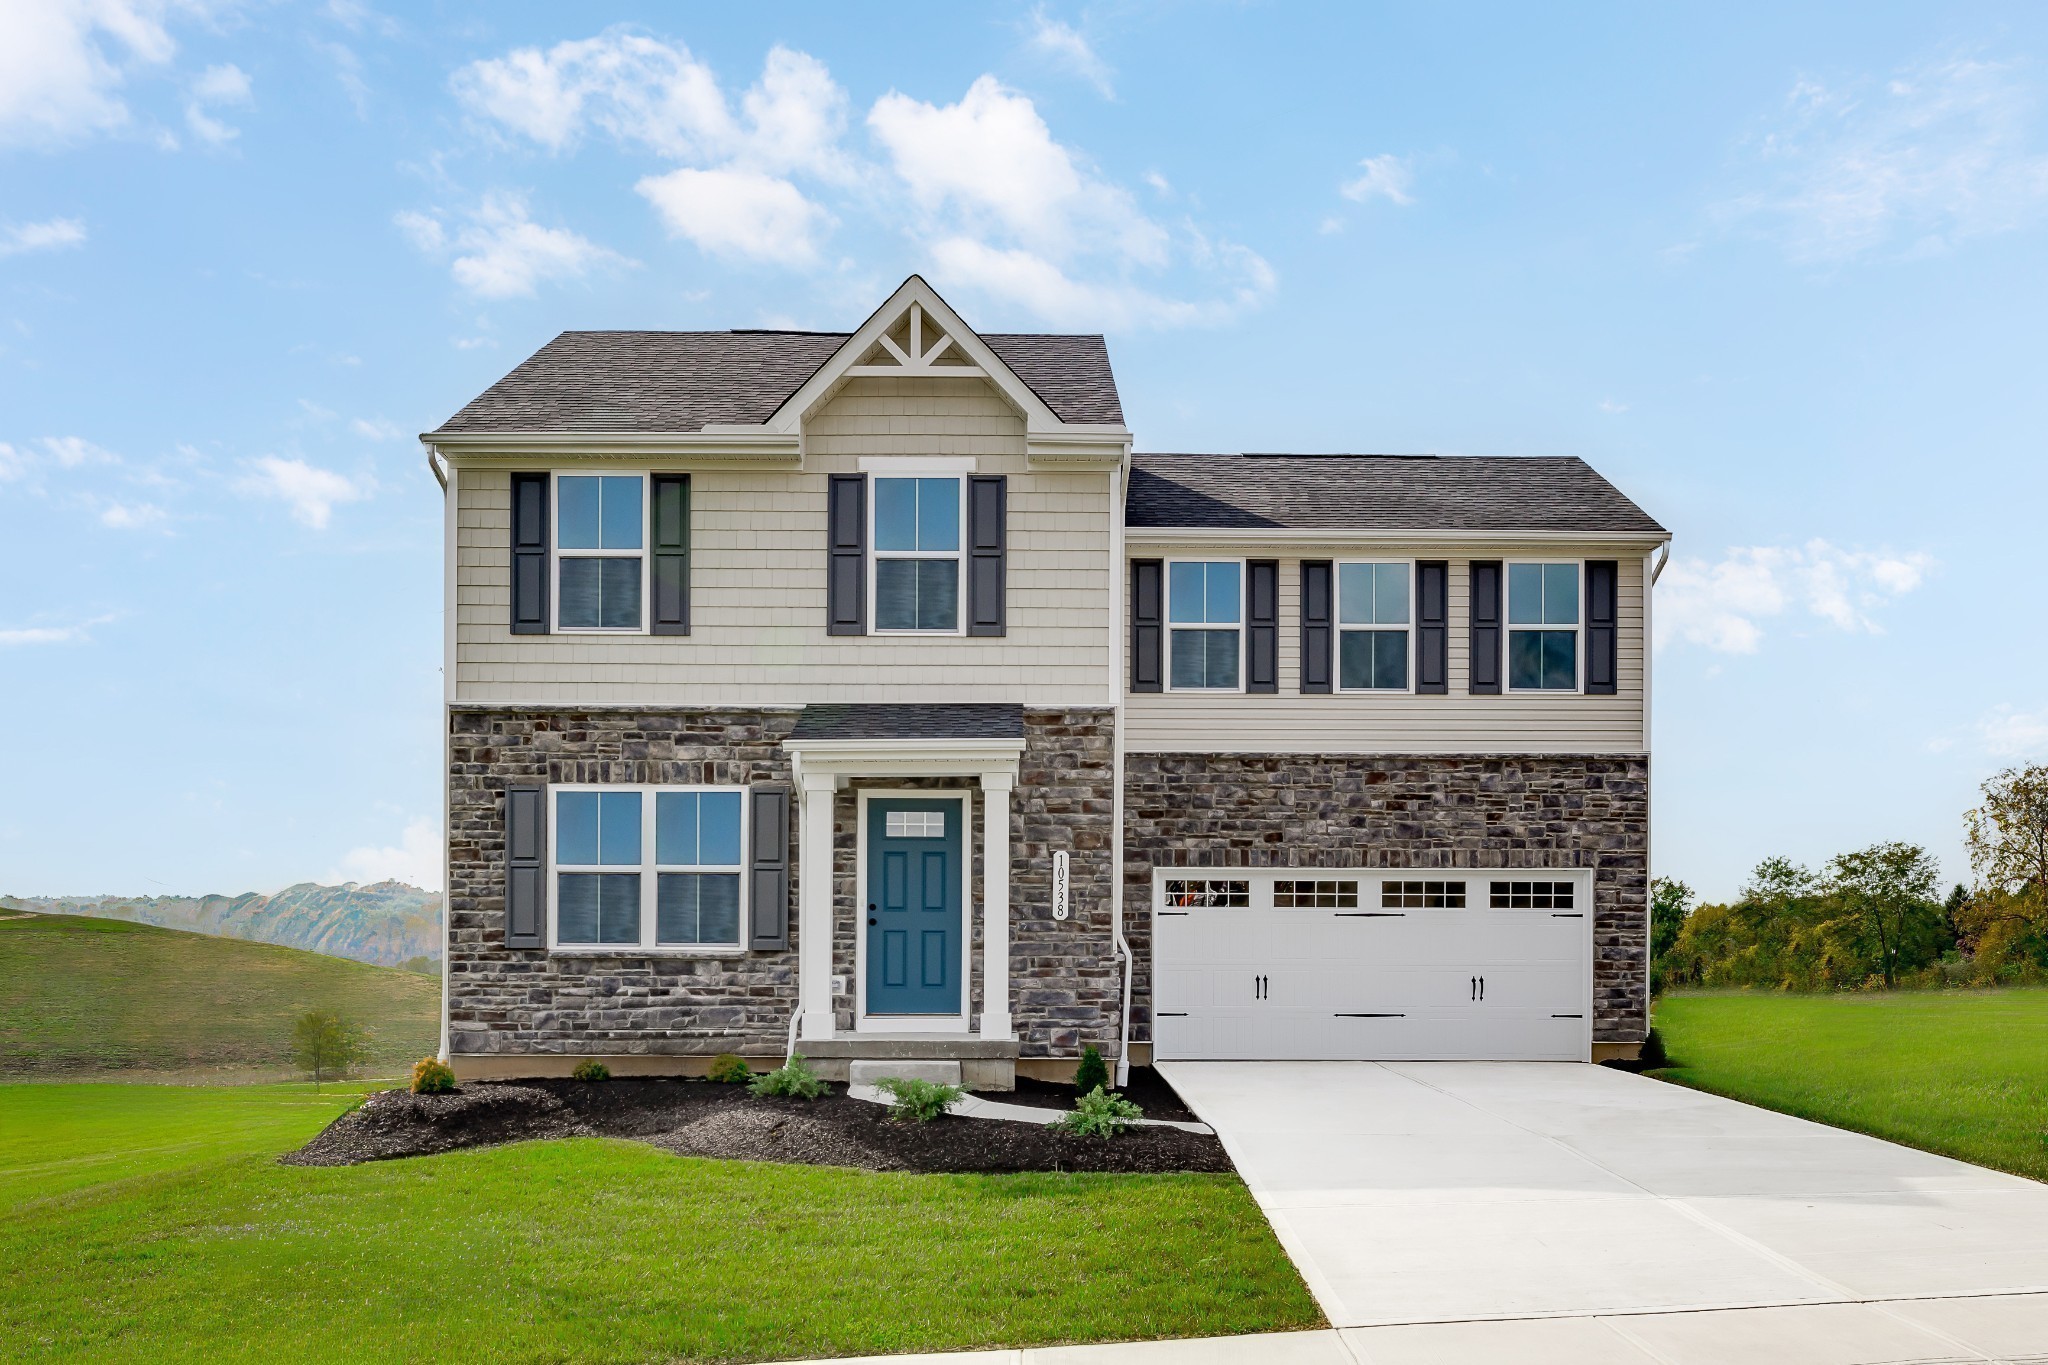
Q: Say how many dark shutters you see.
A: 12